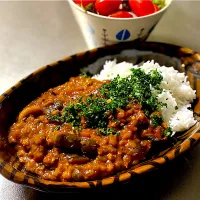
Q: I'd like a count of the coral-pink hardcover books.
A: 0